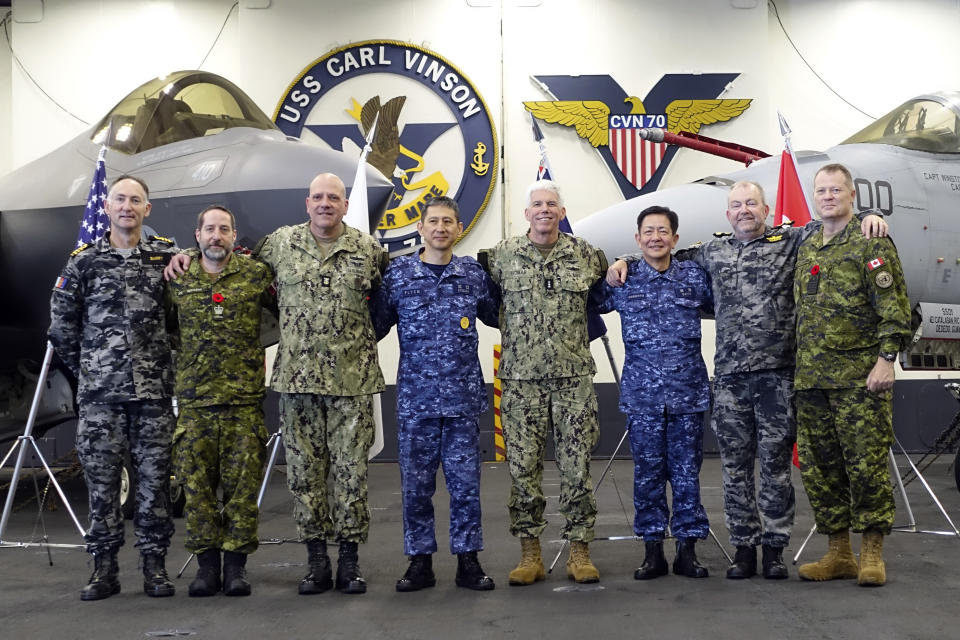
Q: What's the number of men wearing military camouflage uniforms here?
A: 8